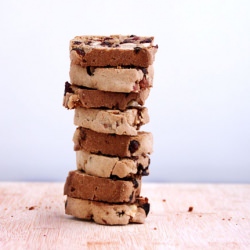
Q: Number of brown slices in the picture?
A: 4